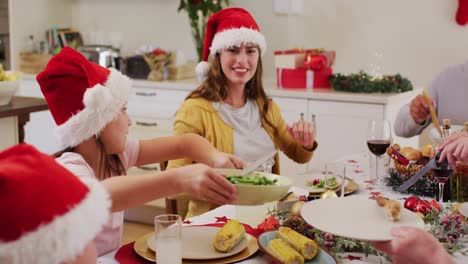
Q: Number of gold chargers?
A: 2